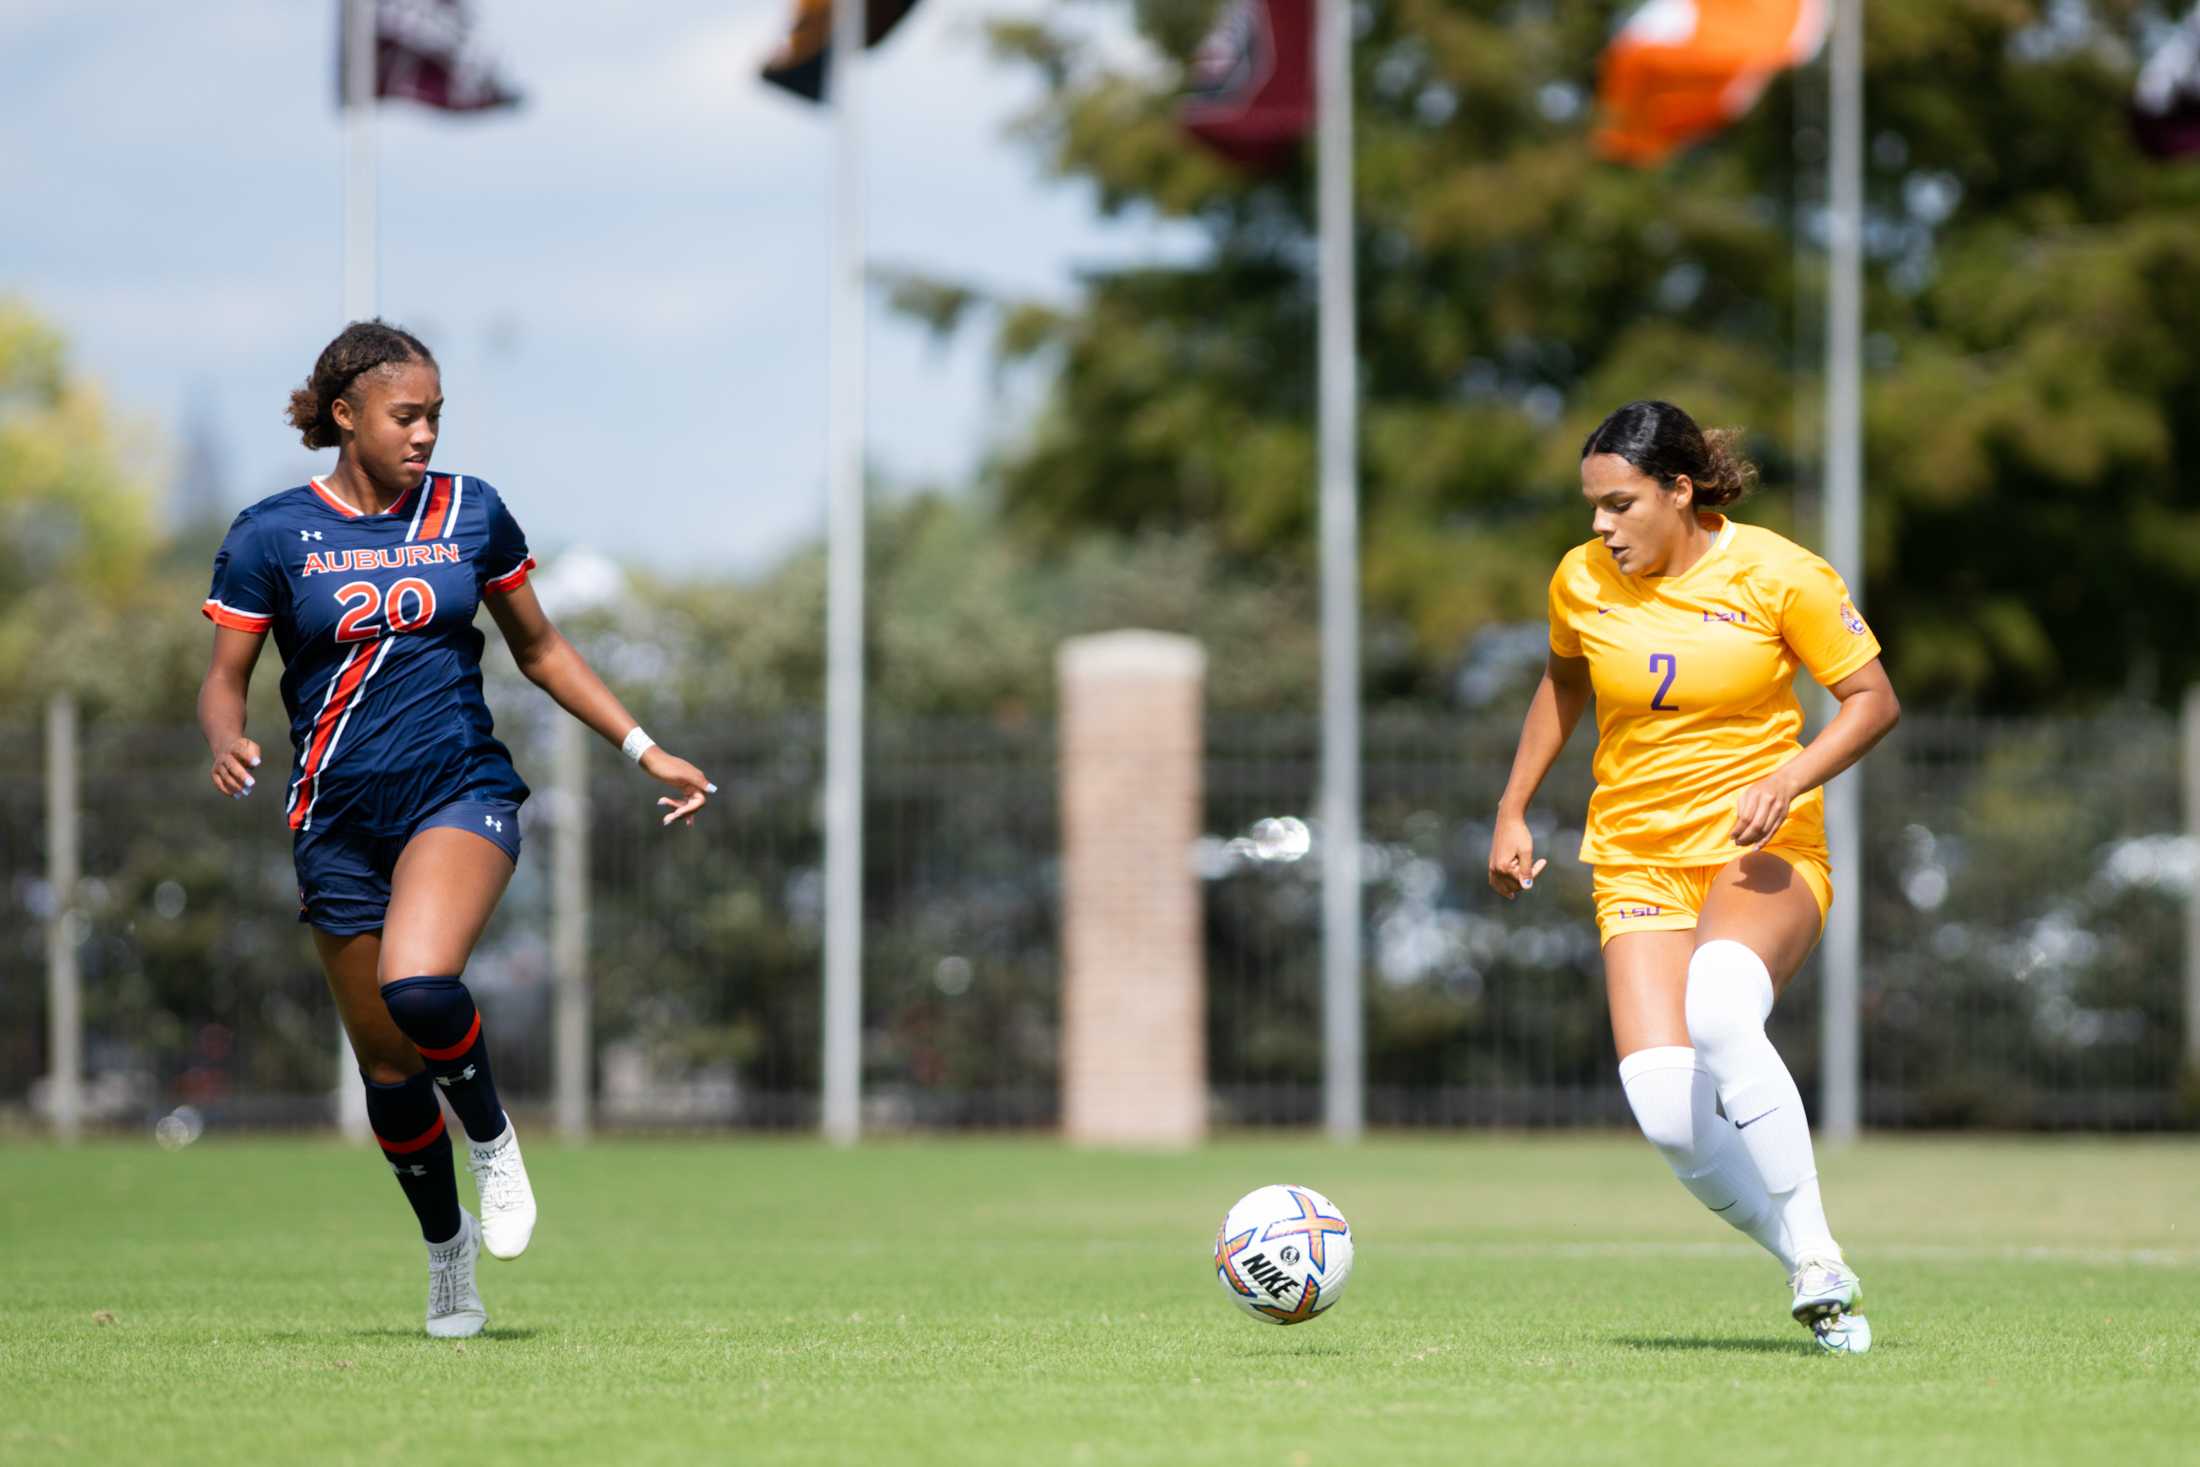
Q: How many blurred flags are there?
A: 5